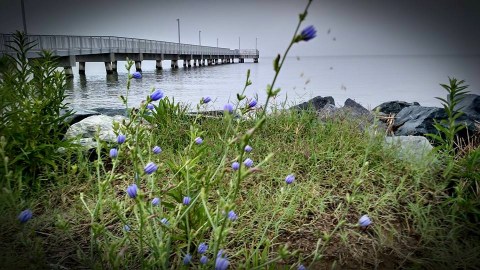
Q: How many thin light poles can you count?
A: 6